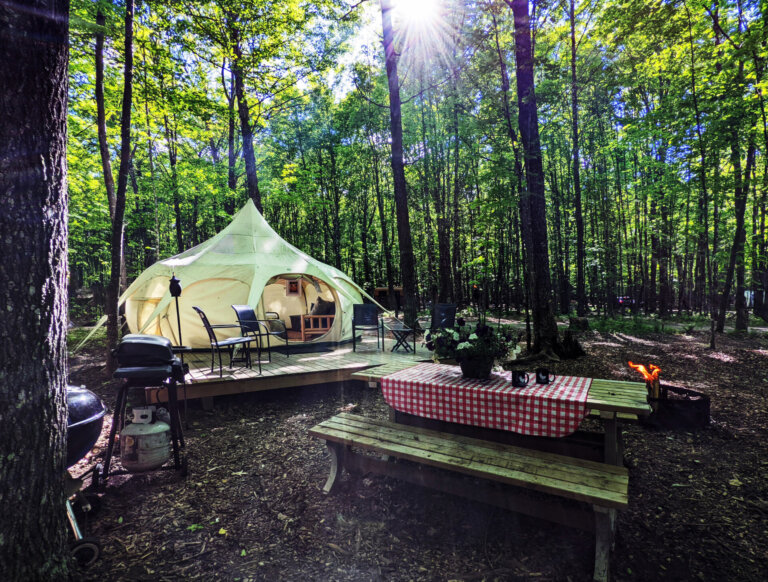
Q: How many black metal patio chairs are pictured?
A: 4